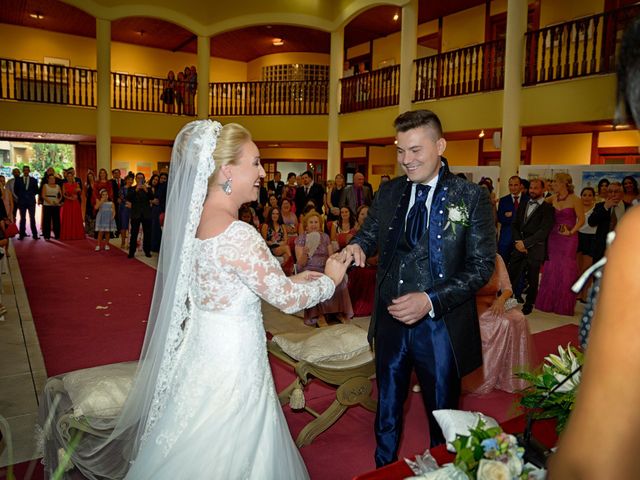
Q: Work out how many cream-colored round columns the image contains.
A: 5